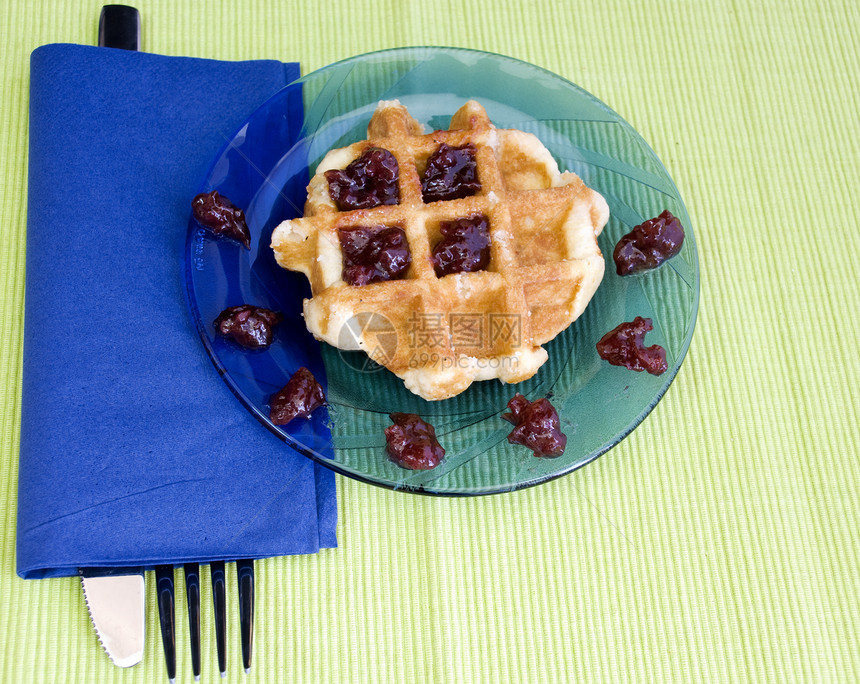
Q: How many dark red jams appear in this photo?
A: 11